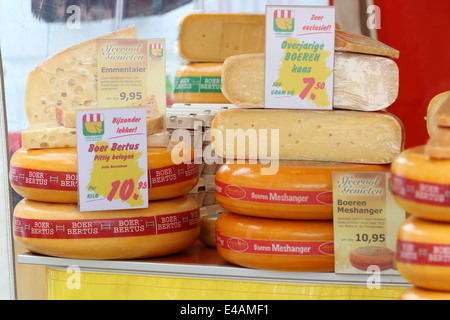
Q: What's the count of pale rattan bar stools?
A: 0